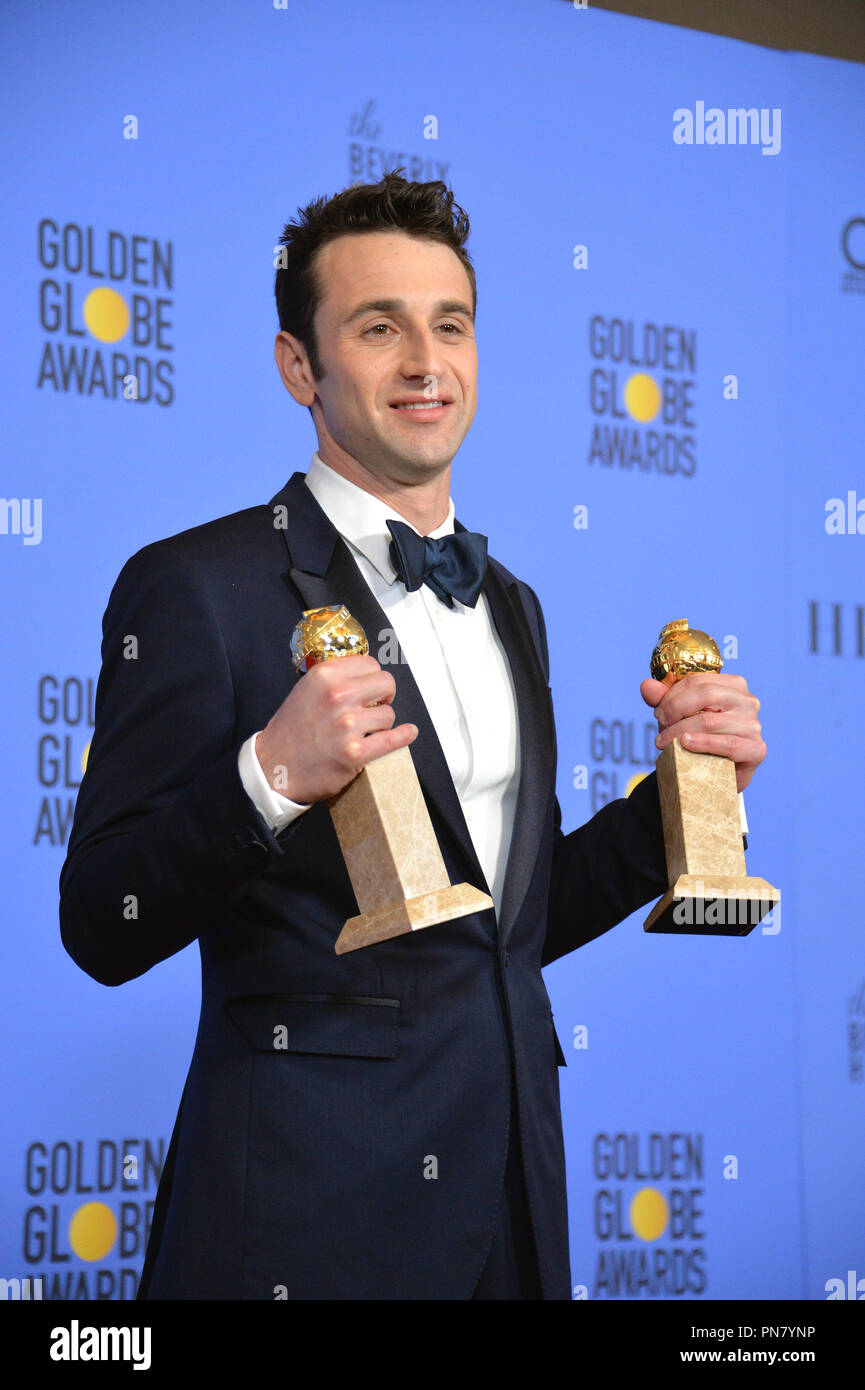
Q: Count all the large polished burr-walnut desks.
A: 0